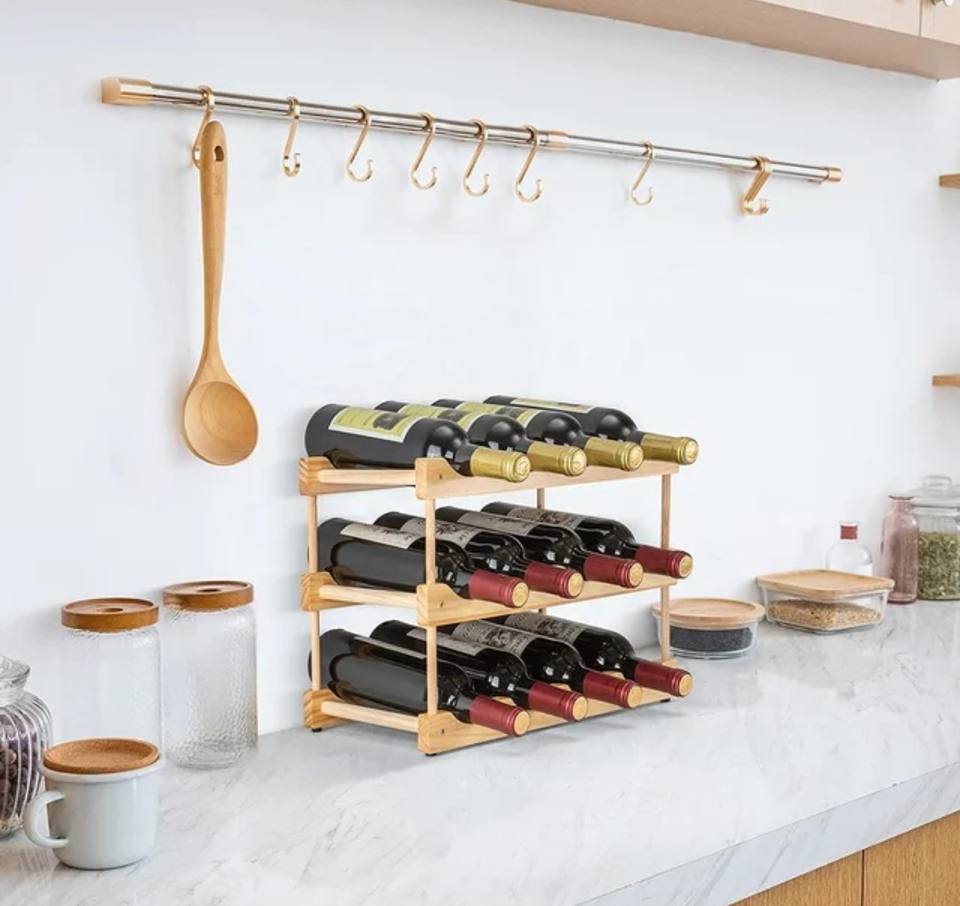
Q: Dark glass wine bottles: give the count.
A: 12